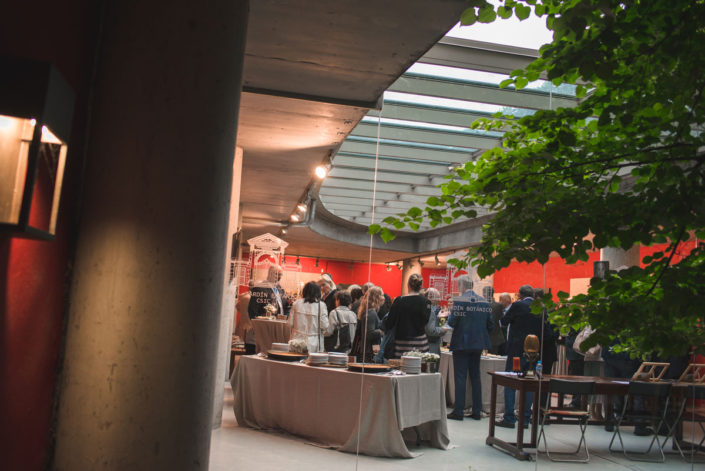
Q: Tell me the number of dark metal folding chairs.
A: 3